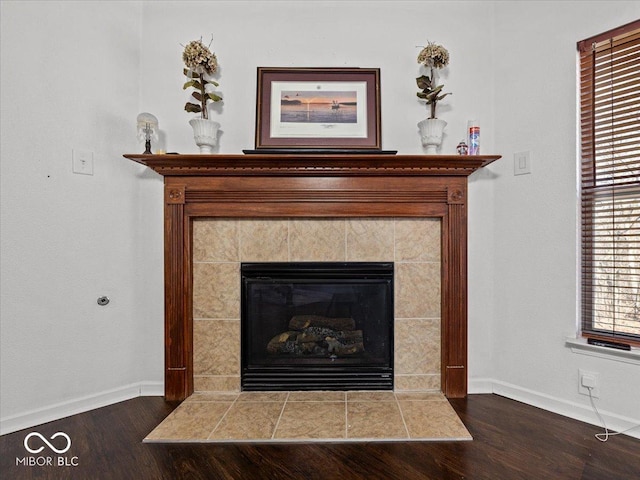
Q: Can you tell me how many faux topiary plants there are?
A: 2